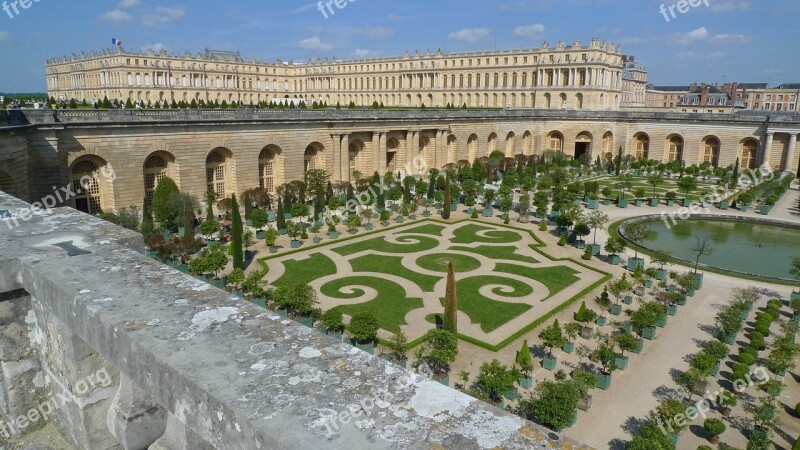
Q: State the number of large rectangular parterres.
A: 2